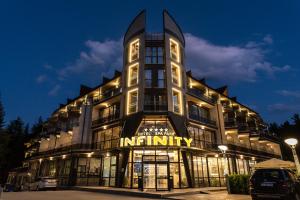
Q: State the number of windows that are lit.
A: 6